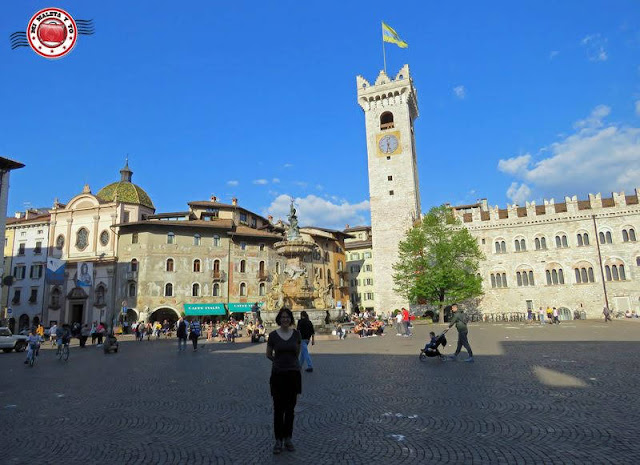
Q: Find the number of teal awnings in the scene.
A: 2